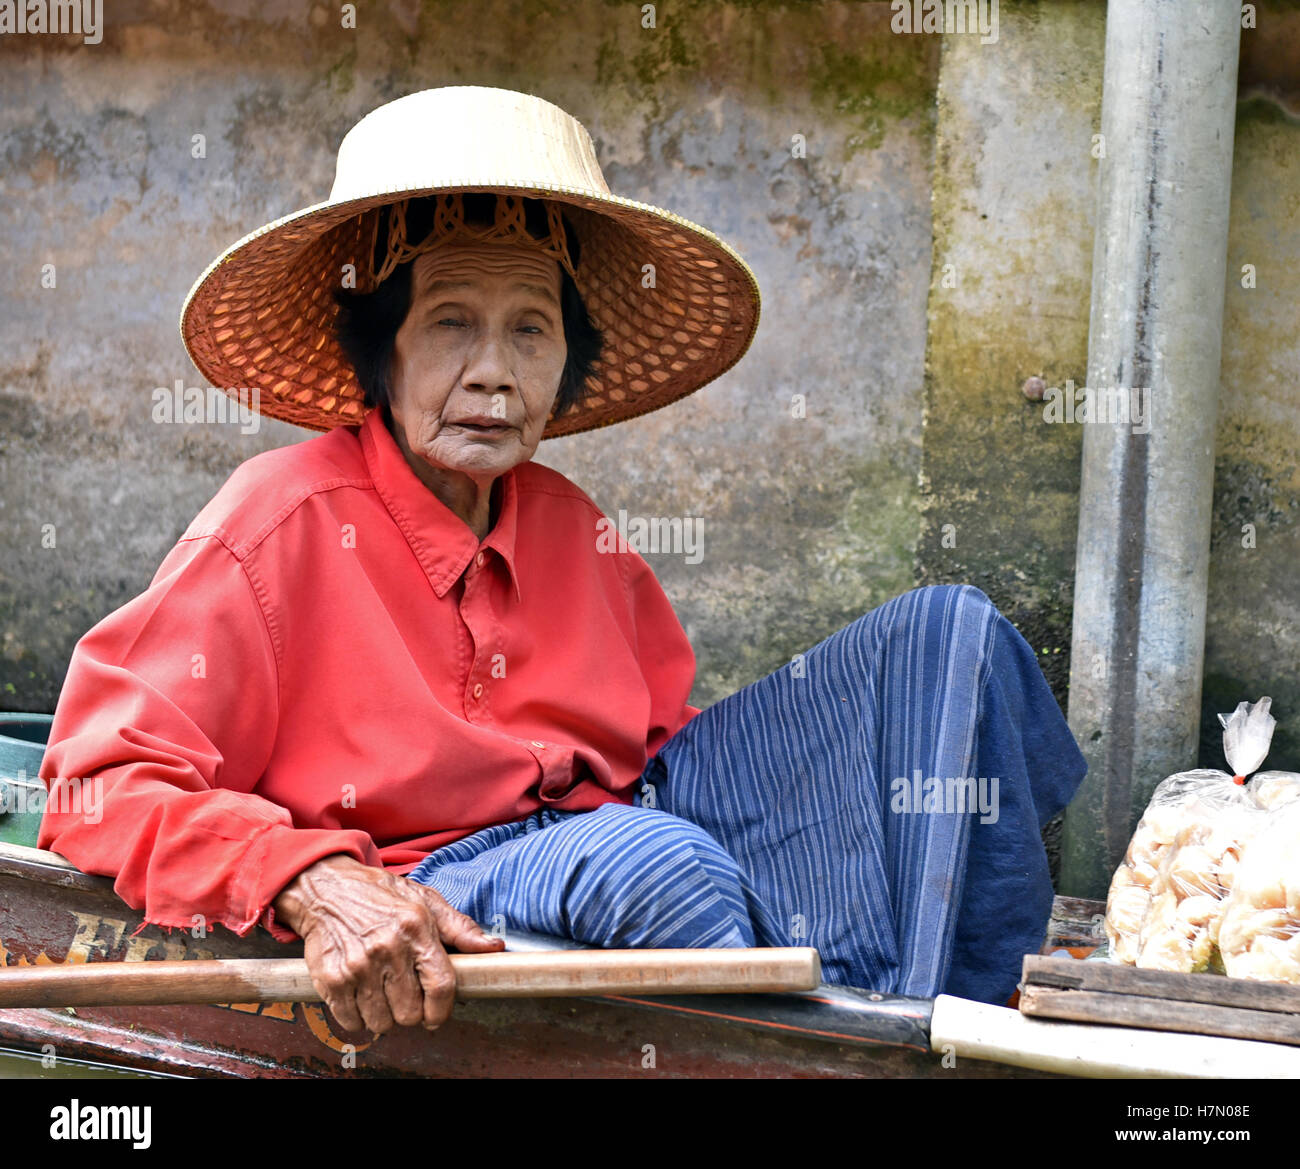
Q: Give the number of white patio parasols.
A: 0